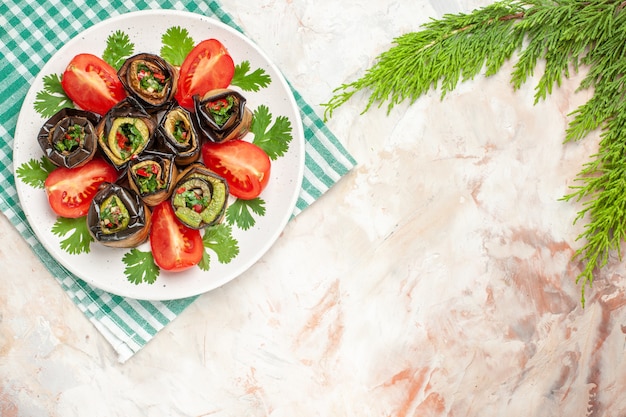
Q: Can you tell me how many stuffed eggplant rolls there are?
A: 8